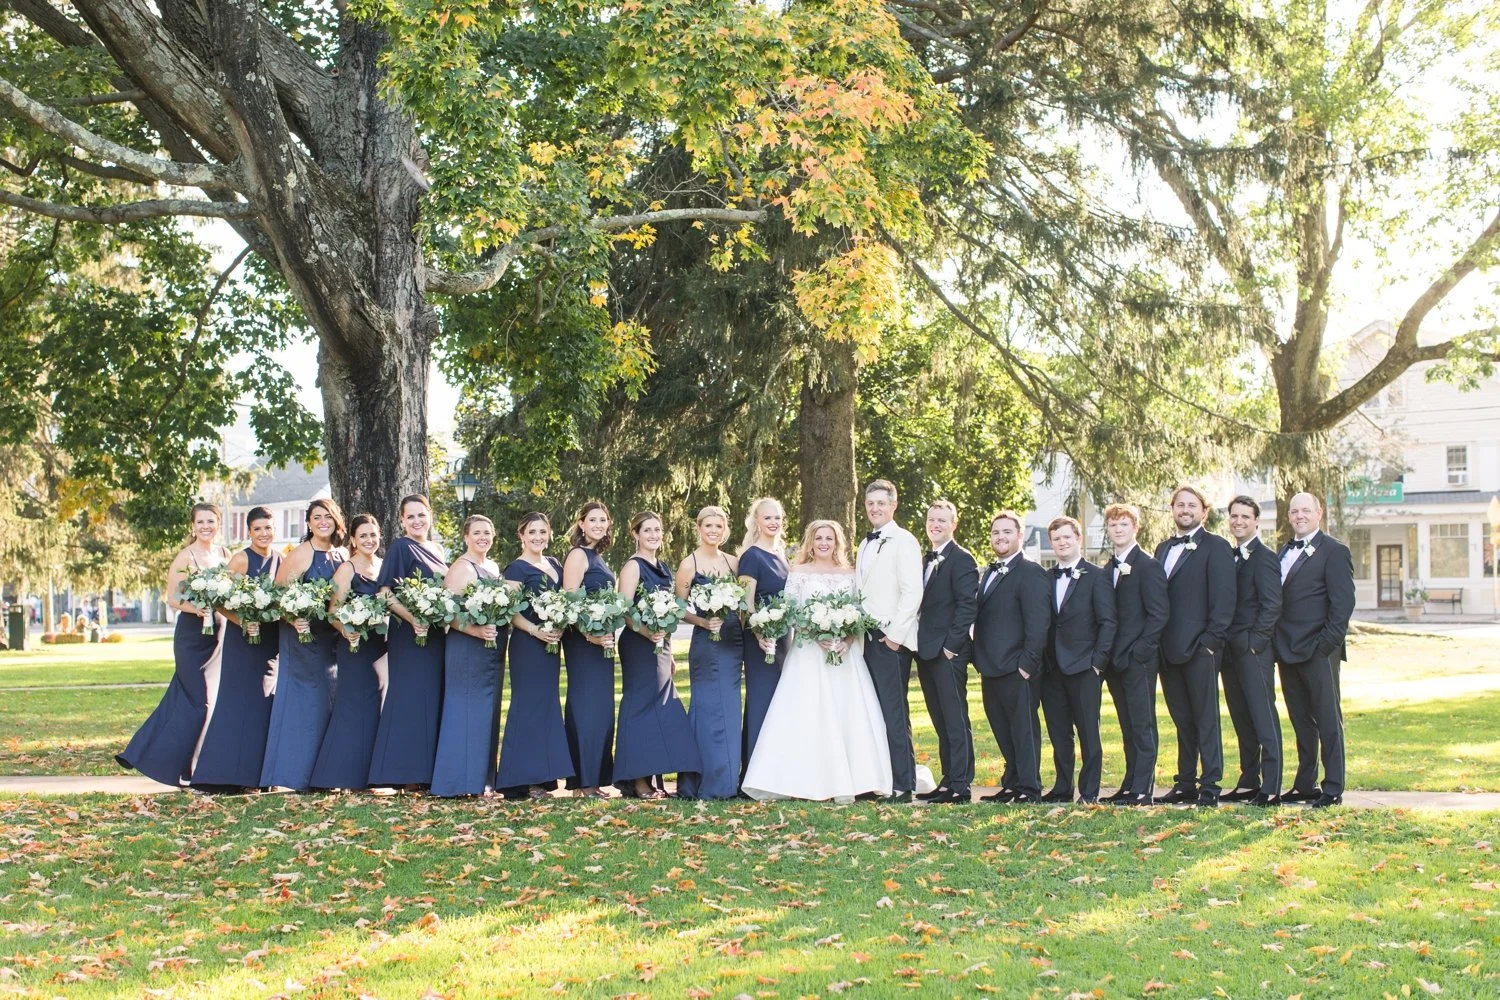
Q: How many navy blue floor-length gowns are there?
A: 11